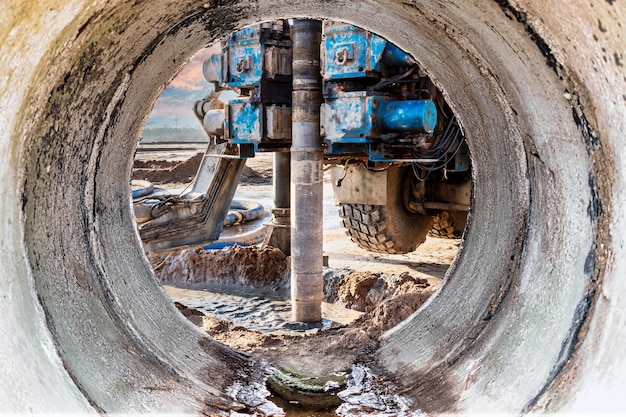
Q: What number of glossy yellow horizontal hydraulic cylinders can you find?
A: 0